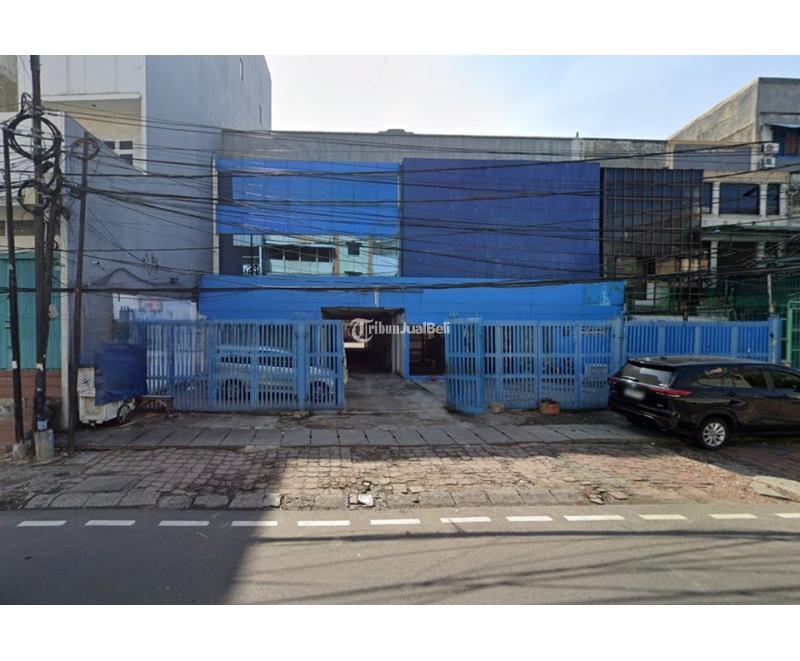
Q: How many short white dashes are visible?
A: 12